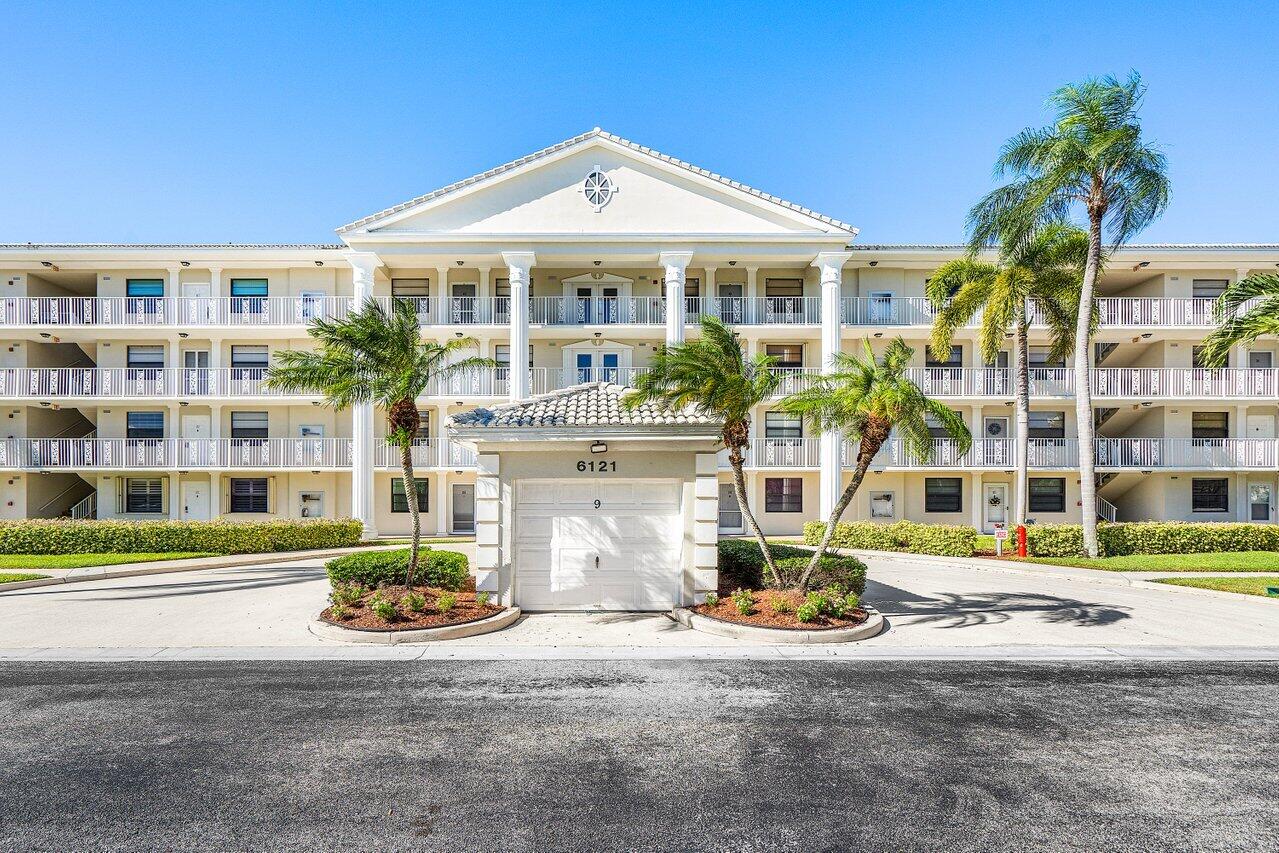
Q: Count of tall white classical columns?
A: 4